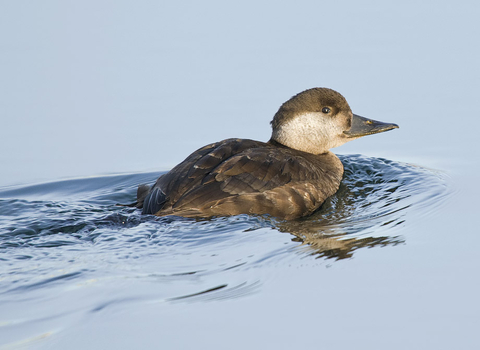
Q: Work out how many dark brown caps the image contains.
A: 1